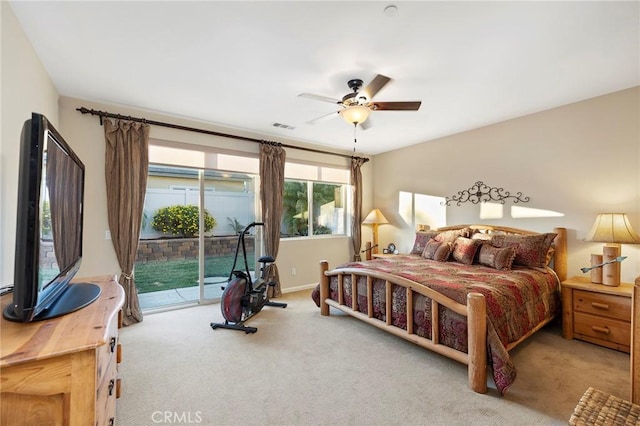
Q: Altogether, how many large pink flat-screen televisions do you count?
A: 0